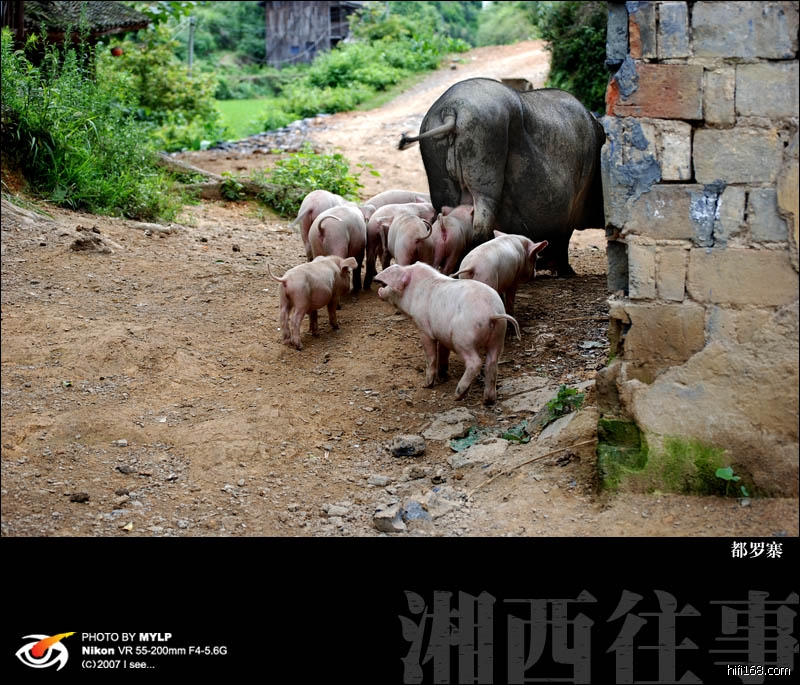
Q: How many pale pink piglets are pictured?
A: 9